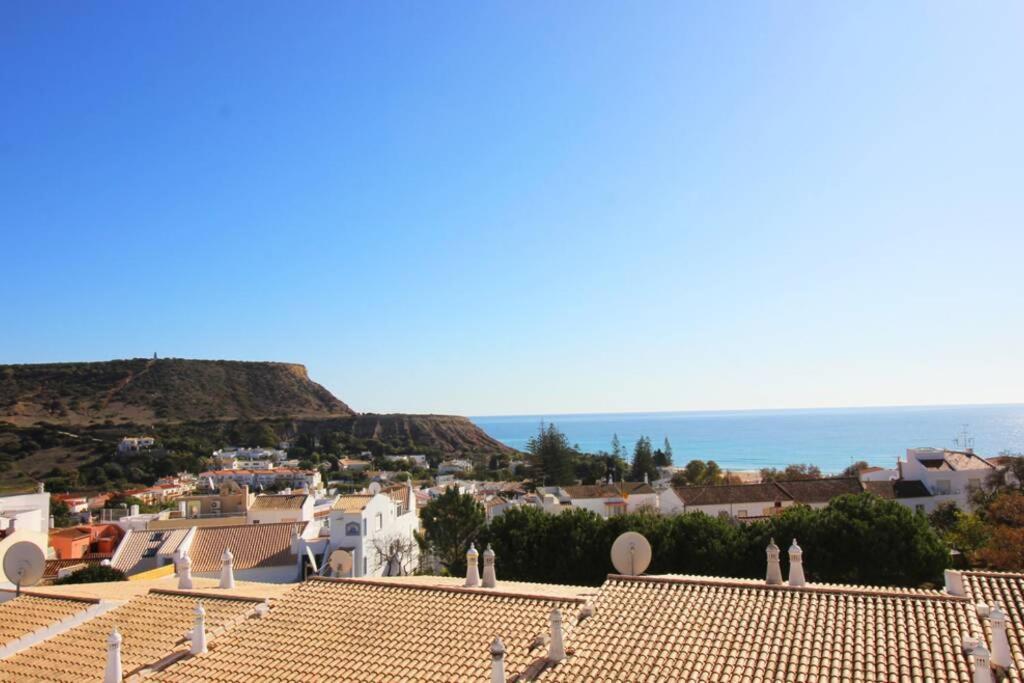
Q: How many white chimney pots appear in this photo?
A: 12